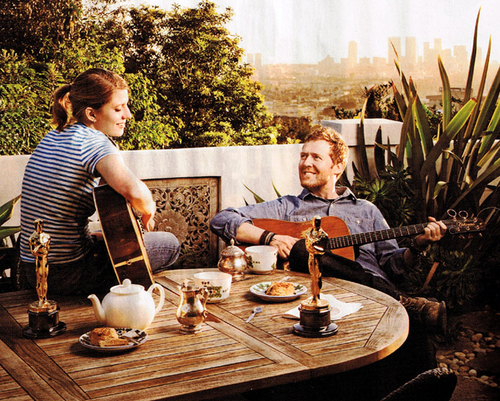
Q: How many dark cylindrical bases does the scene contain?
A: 2